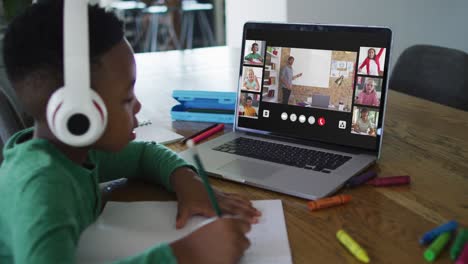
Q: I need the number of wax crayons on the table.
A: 8